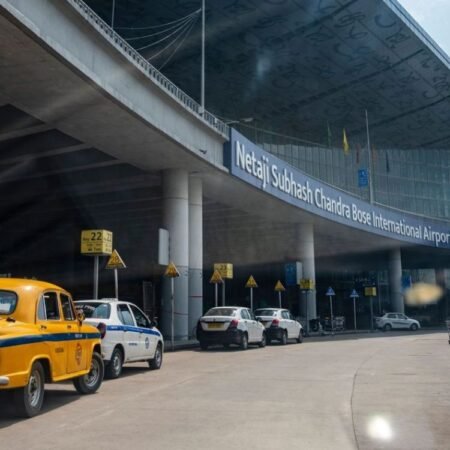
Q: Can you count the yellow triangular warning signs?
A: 5